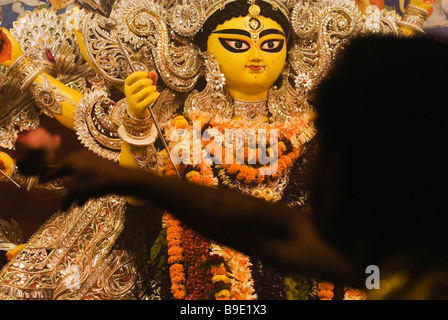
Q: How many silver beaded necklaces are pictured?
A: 1